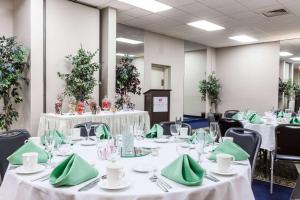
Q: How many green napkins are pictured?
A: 12